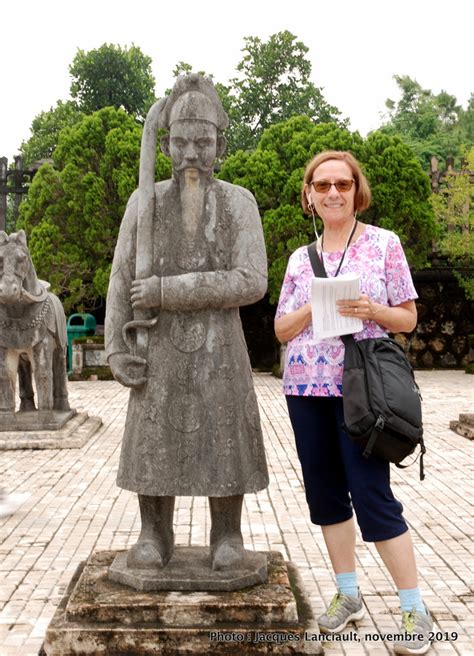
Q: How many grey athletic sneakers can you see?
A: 2